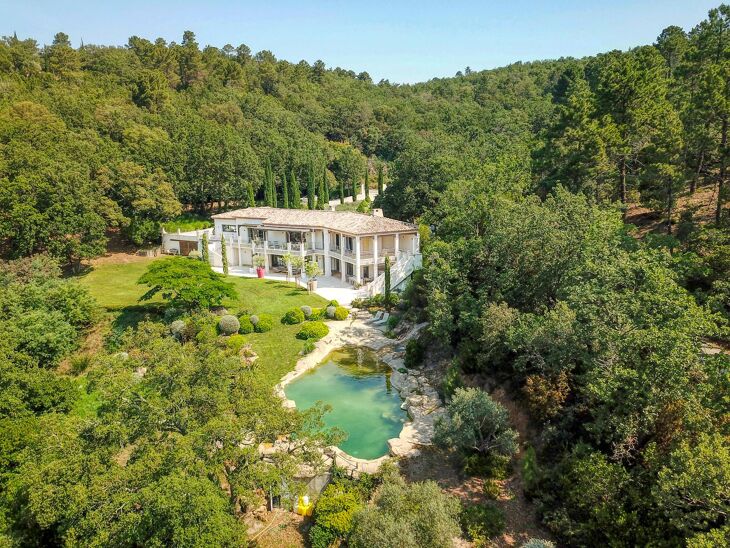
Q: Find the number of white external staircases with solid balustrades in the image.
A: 2